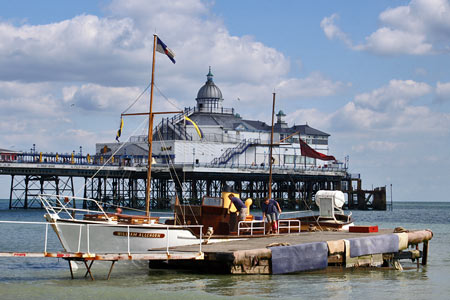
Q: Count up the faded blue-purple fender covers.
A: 2